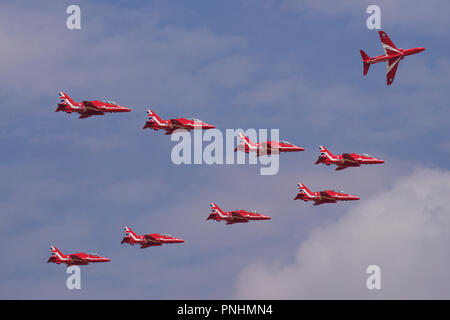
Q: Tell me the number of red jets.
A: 9